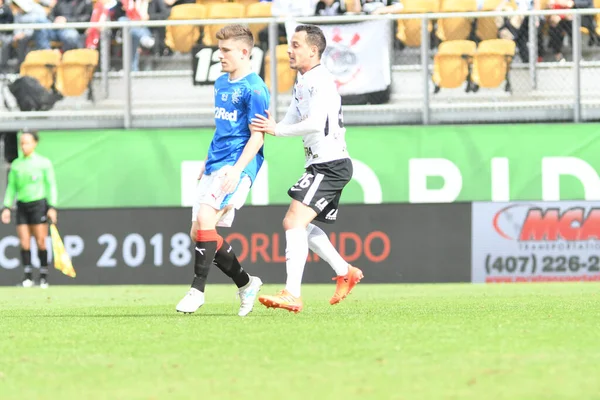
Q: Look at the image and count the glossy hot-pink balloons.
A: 0